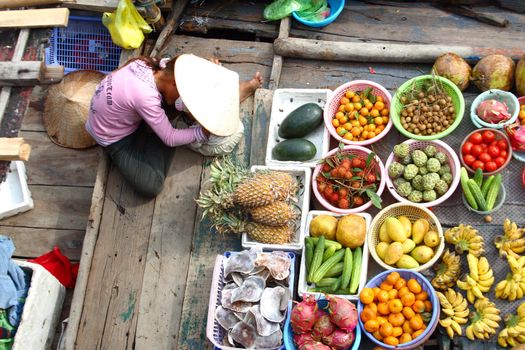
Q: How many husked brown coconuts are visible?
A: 3